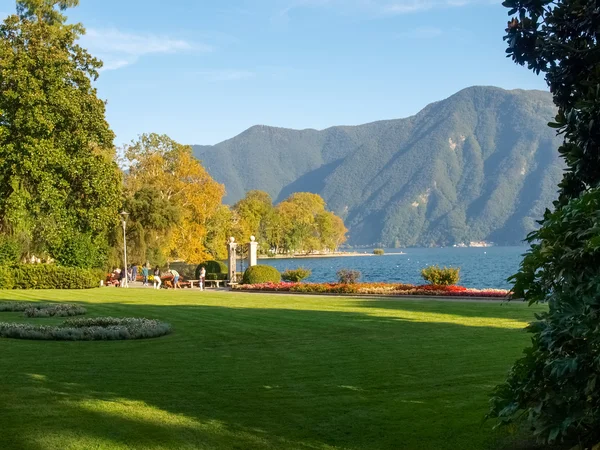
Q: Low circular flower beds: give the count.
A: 2